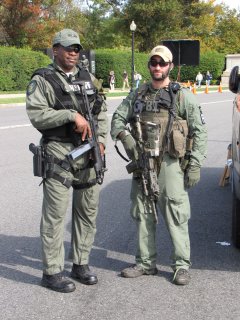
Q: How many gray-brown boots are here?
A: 2